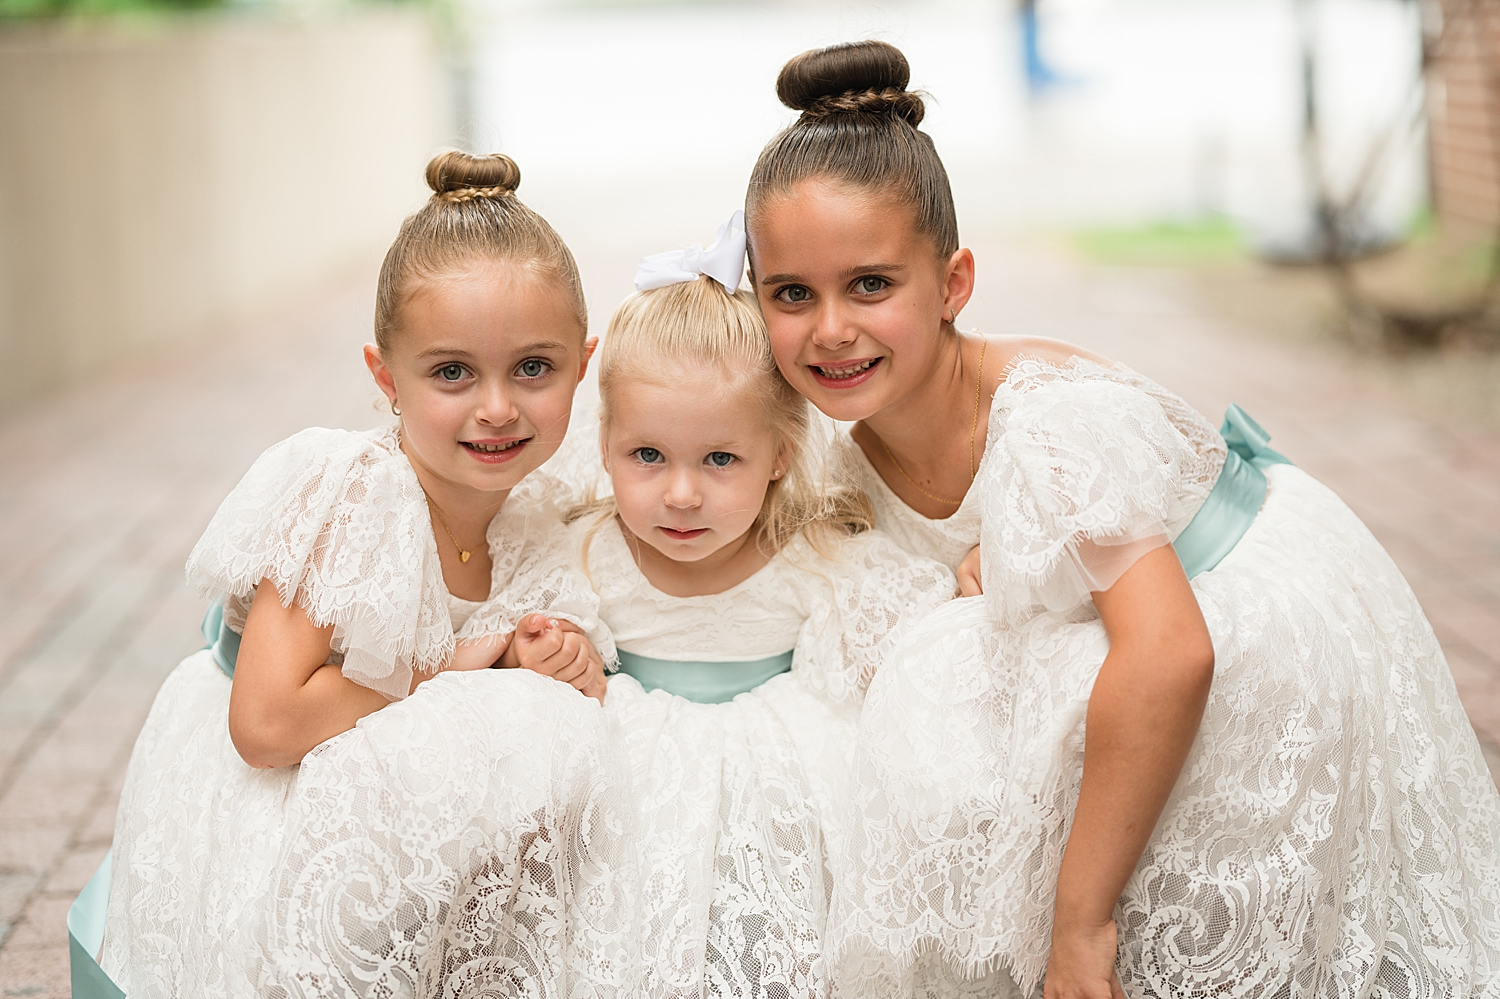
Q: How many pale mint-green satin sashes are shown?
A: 3